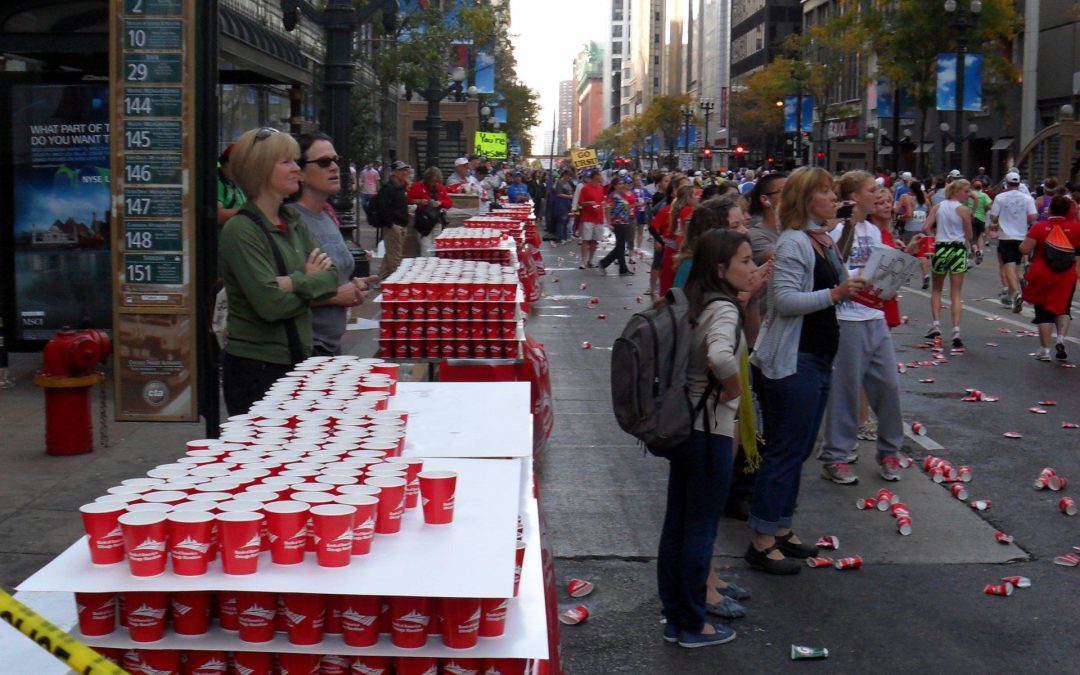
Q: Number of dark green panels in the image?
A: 9